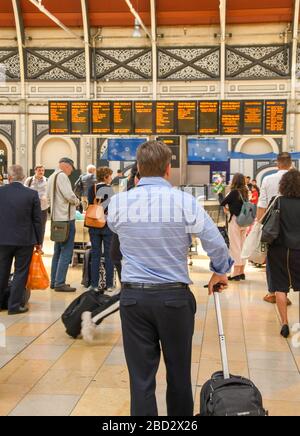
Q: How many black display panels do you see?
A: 11